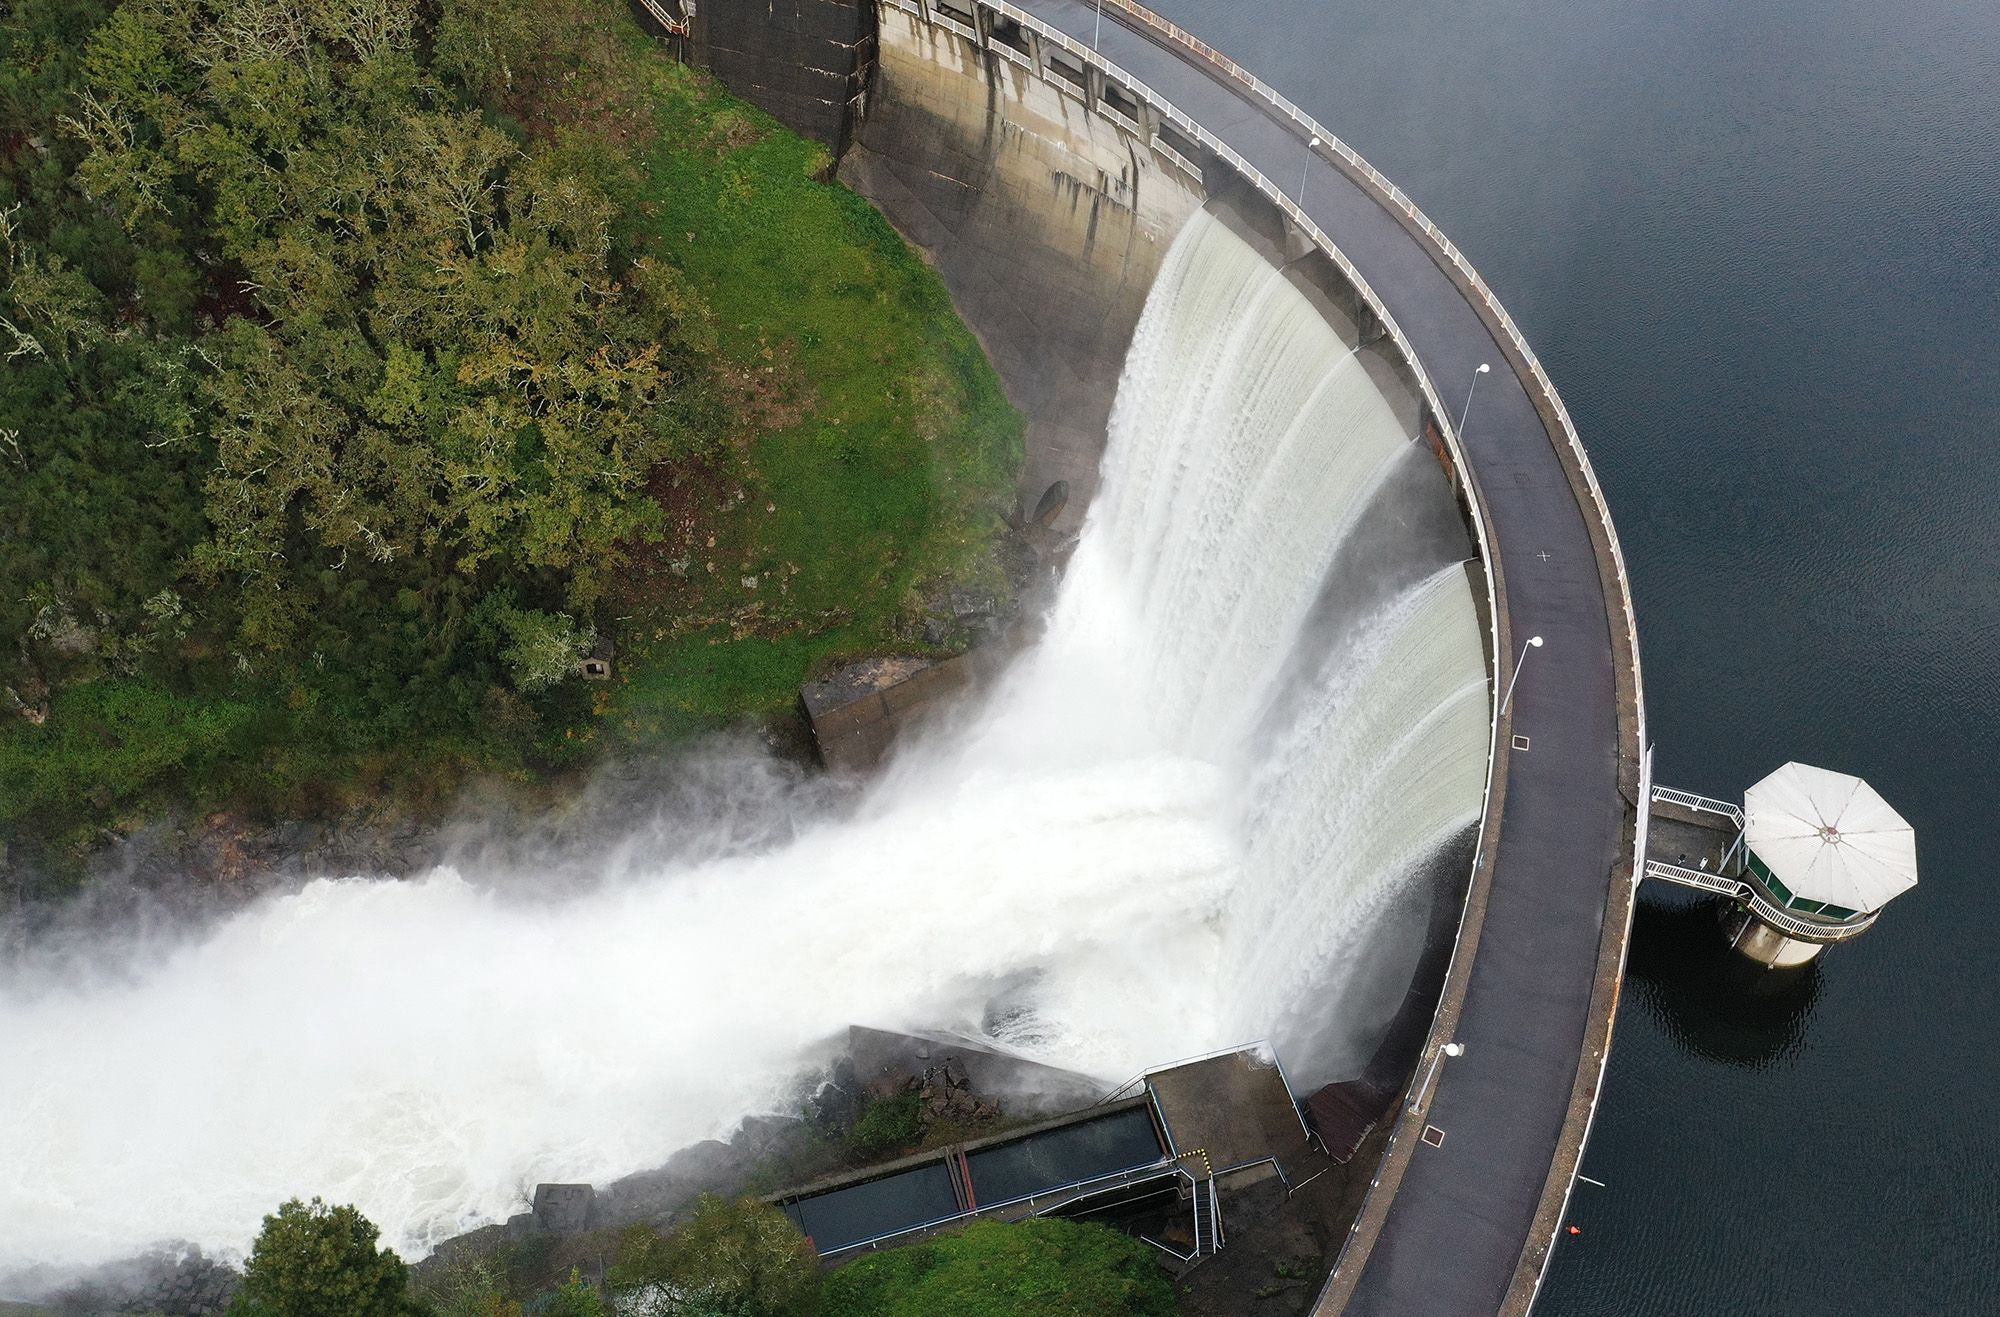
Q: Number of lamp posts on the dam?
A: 5